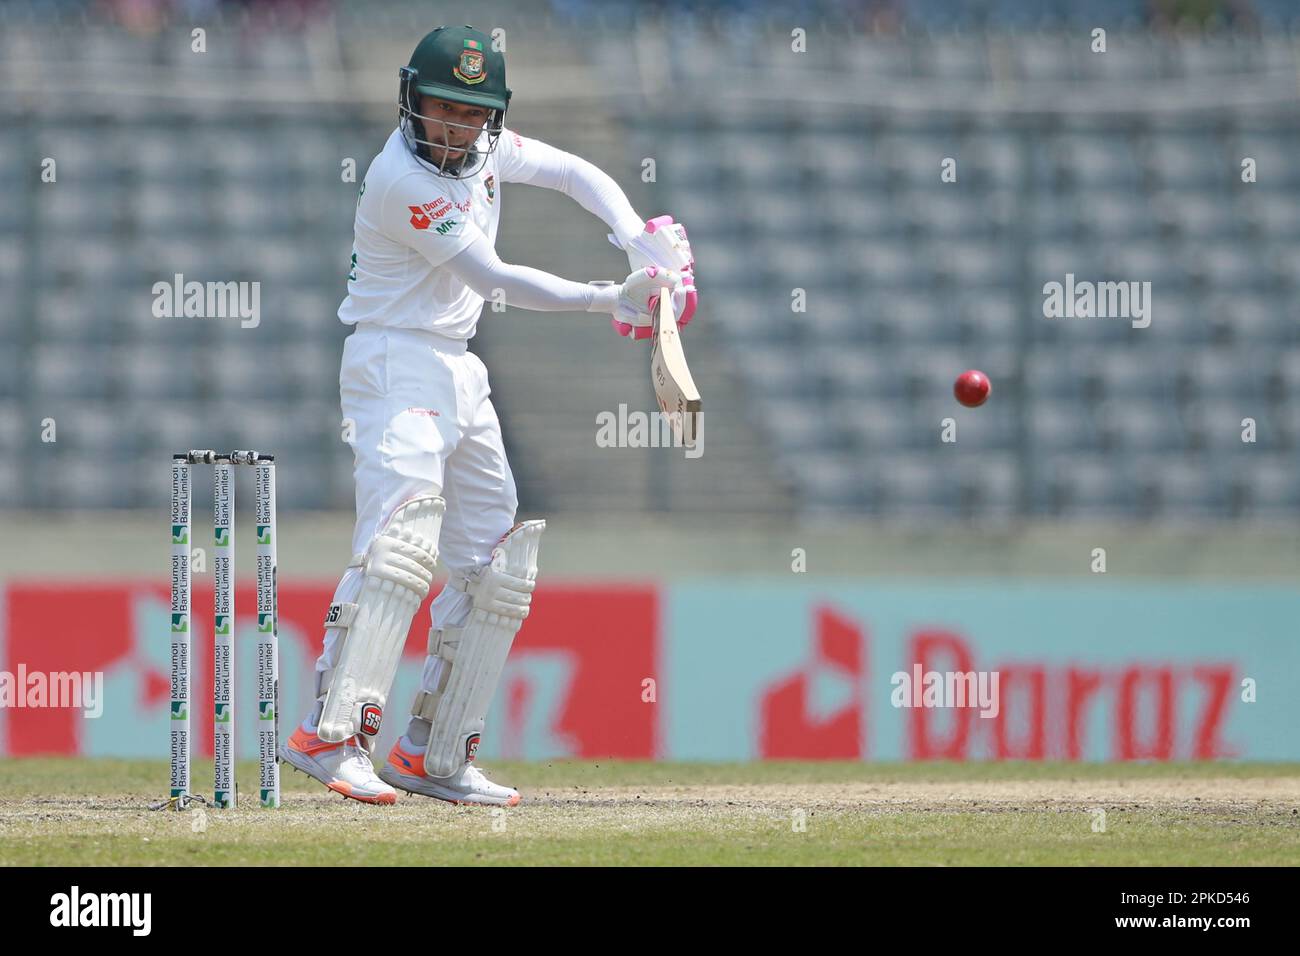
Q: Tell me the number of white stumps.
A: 3